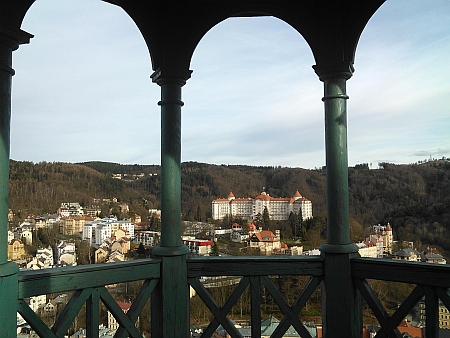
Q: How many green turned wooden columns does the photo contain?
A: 3